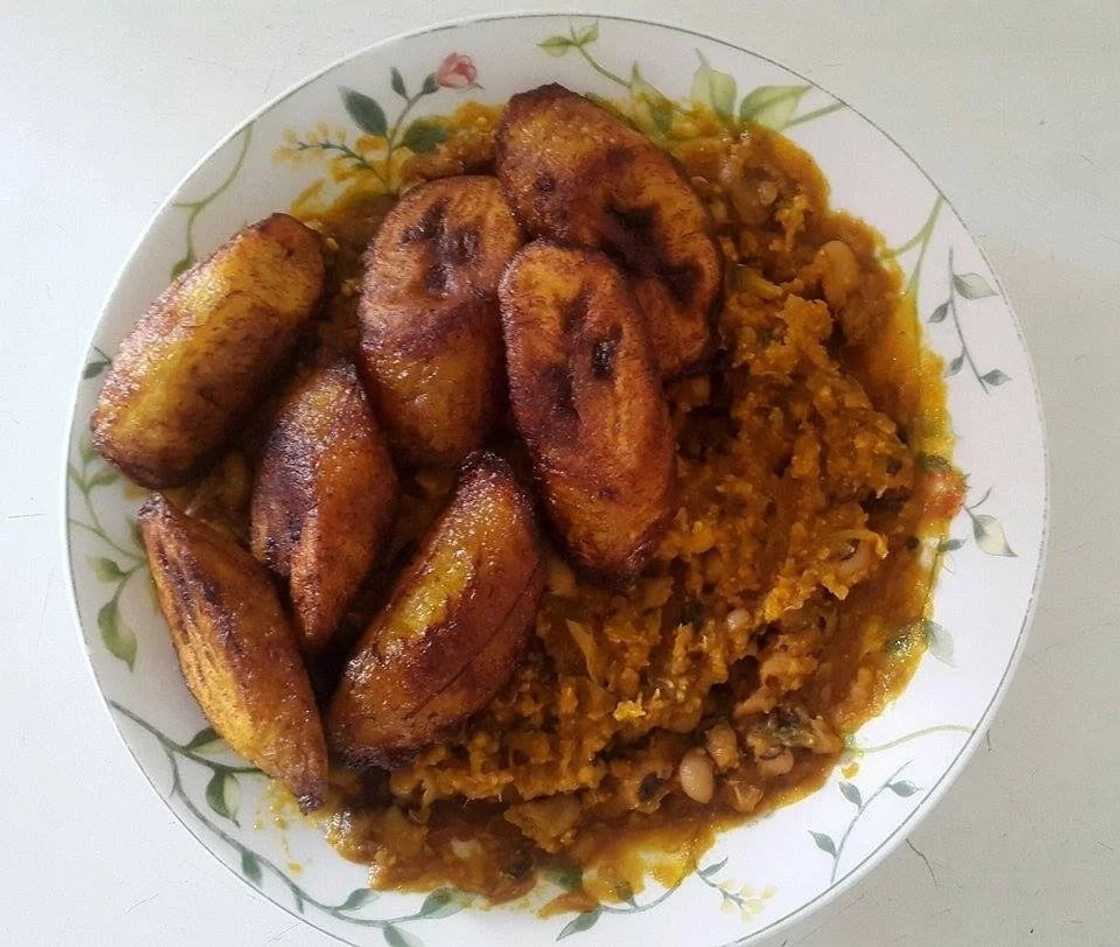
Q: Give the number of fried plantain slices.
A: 7